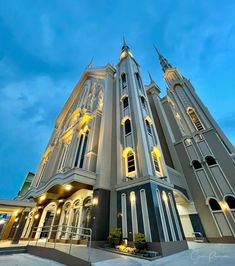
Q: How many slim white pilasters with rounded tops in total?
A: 6